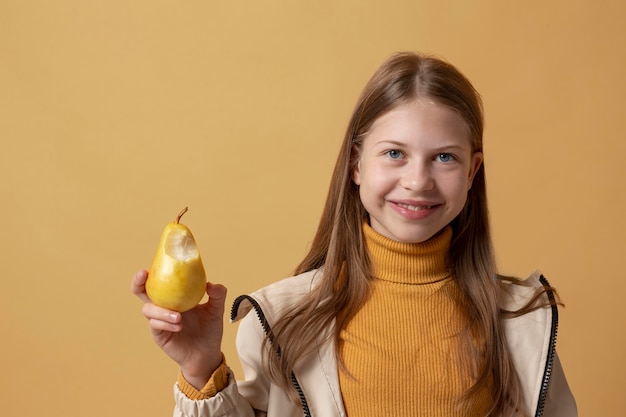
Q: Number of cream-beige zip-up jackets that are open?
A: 1